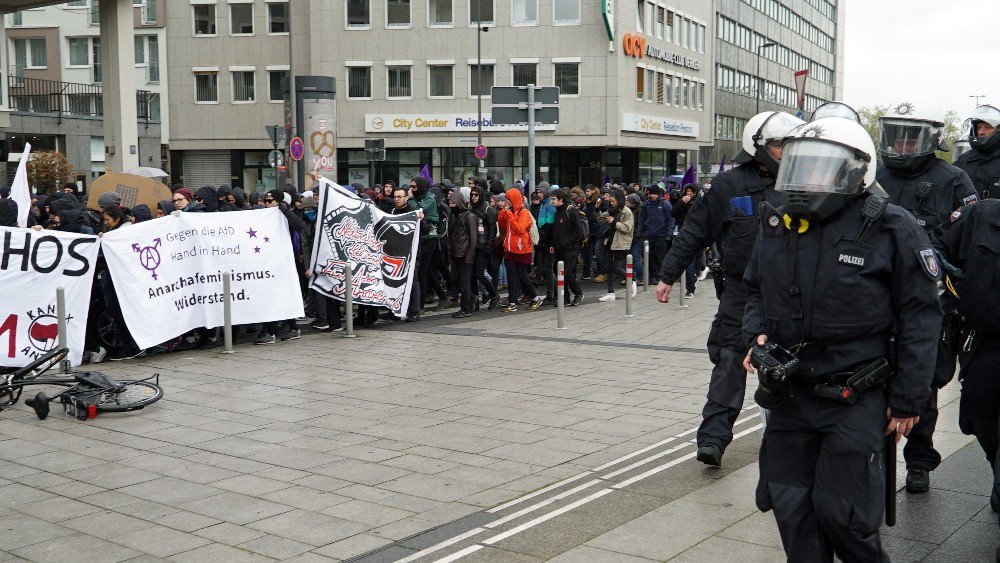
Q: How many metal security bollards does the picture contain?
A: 7